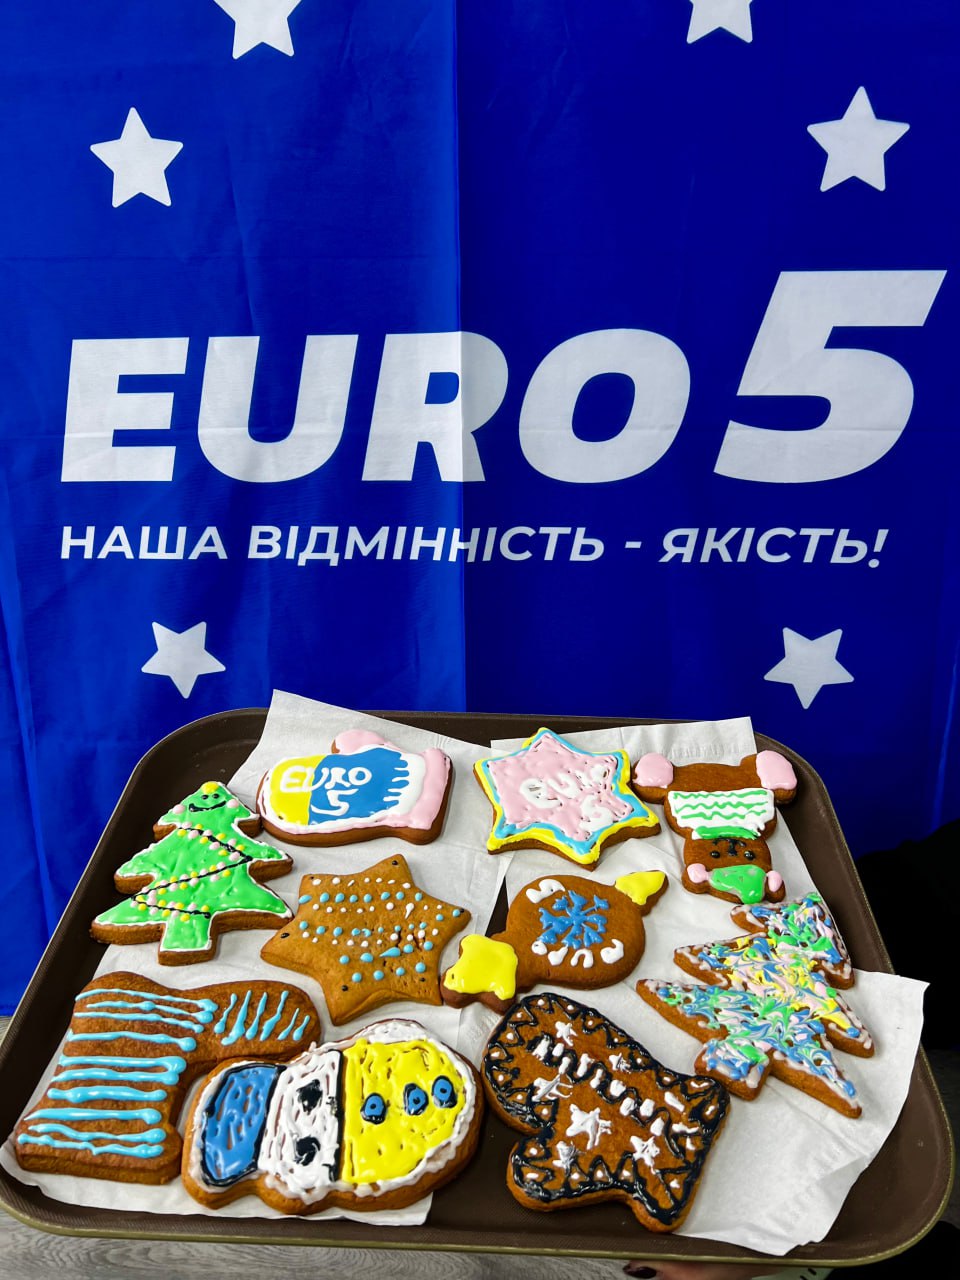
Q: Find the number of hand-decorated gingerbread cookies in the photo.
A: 10